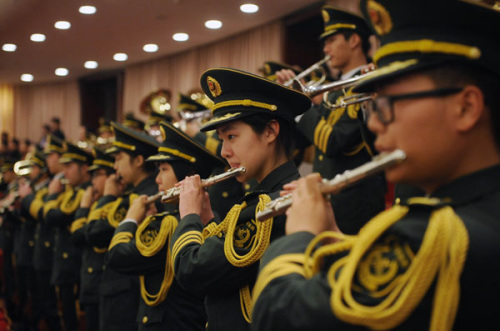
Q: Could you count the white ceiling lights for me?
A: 12